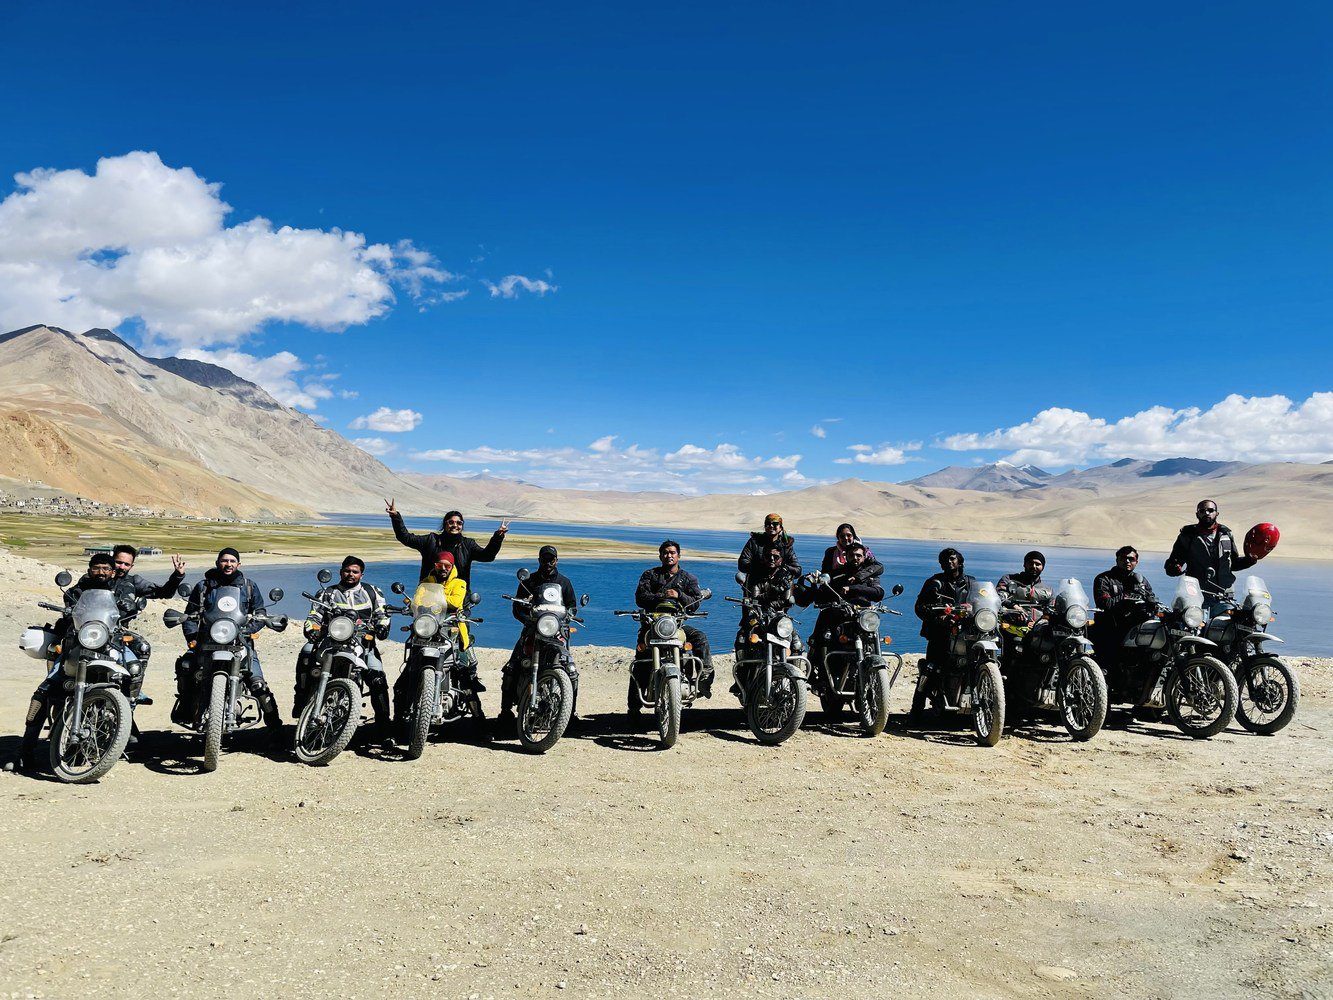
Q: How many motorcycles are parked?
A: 12